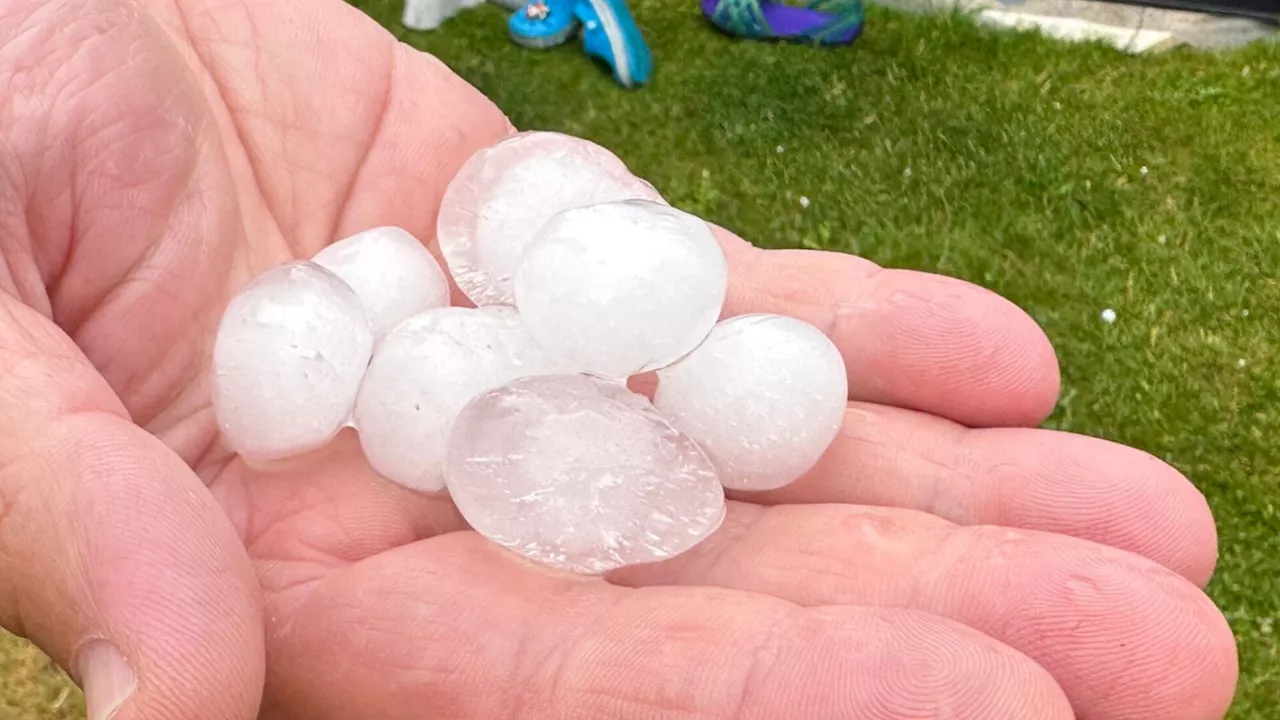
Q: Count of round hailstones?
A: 7